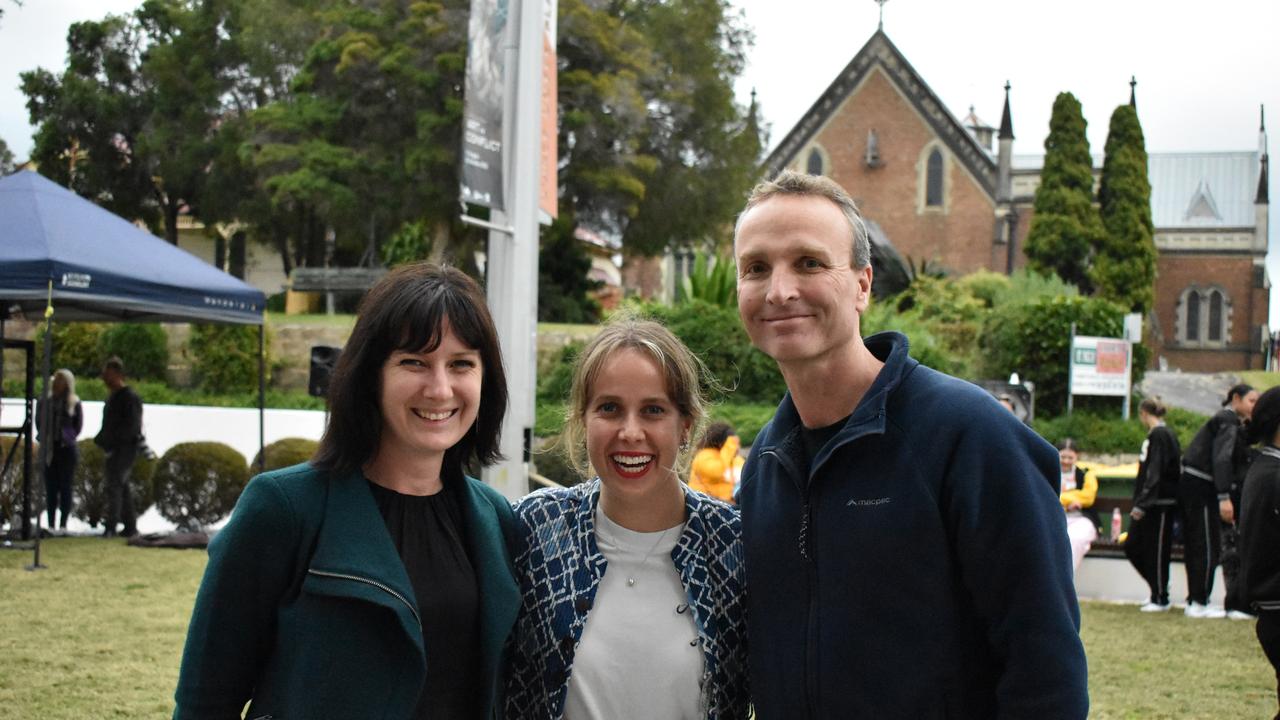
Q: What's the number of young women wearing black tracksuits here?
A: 3